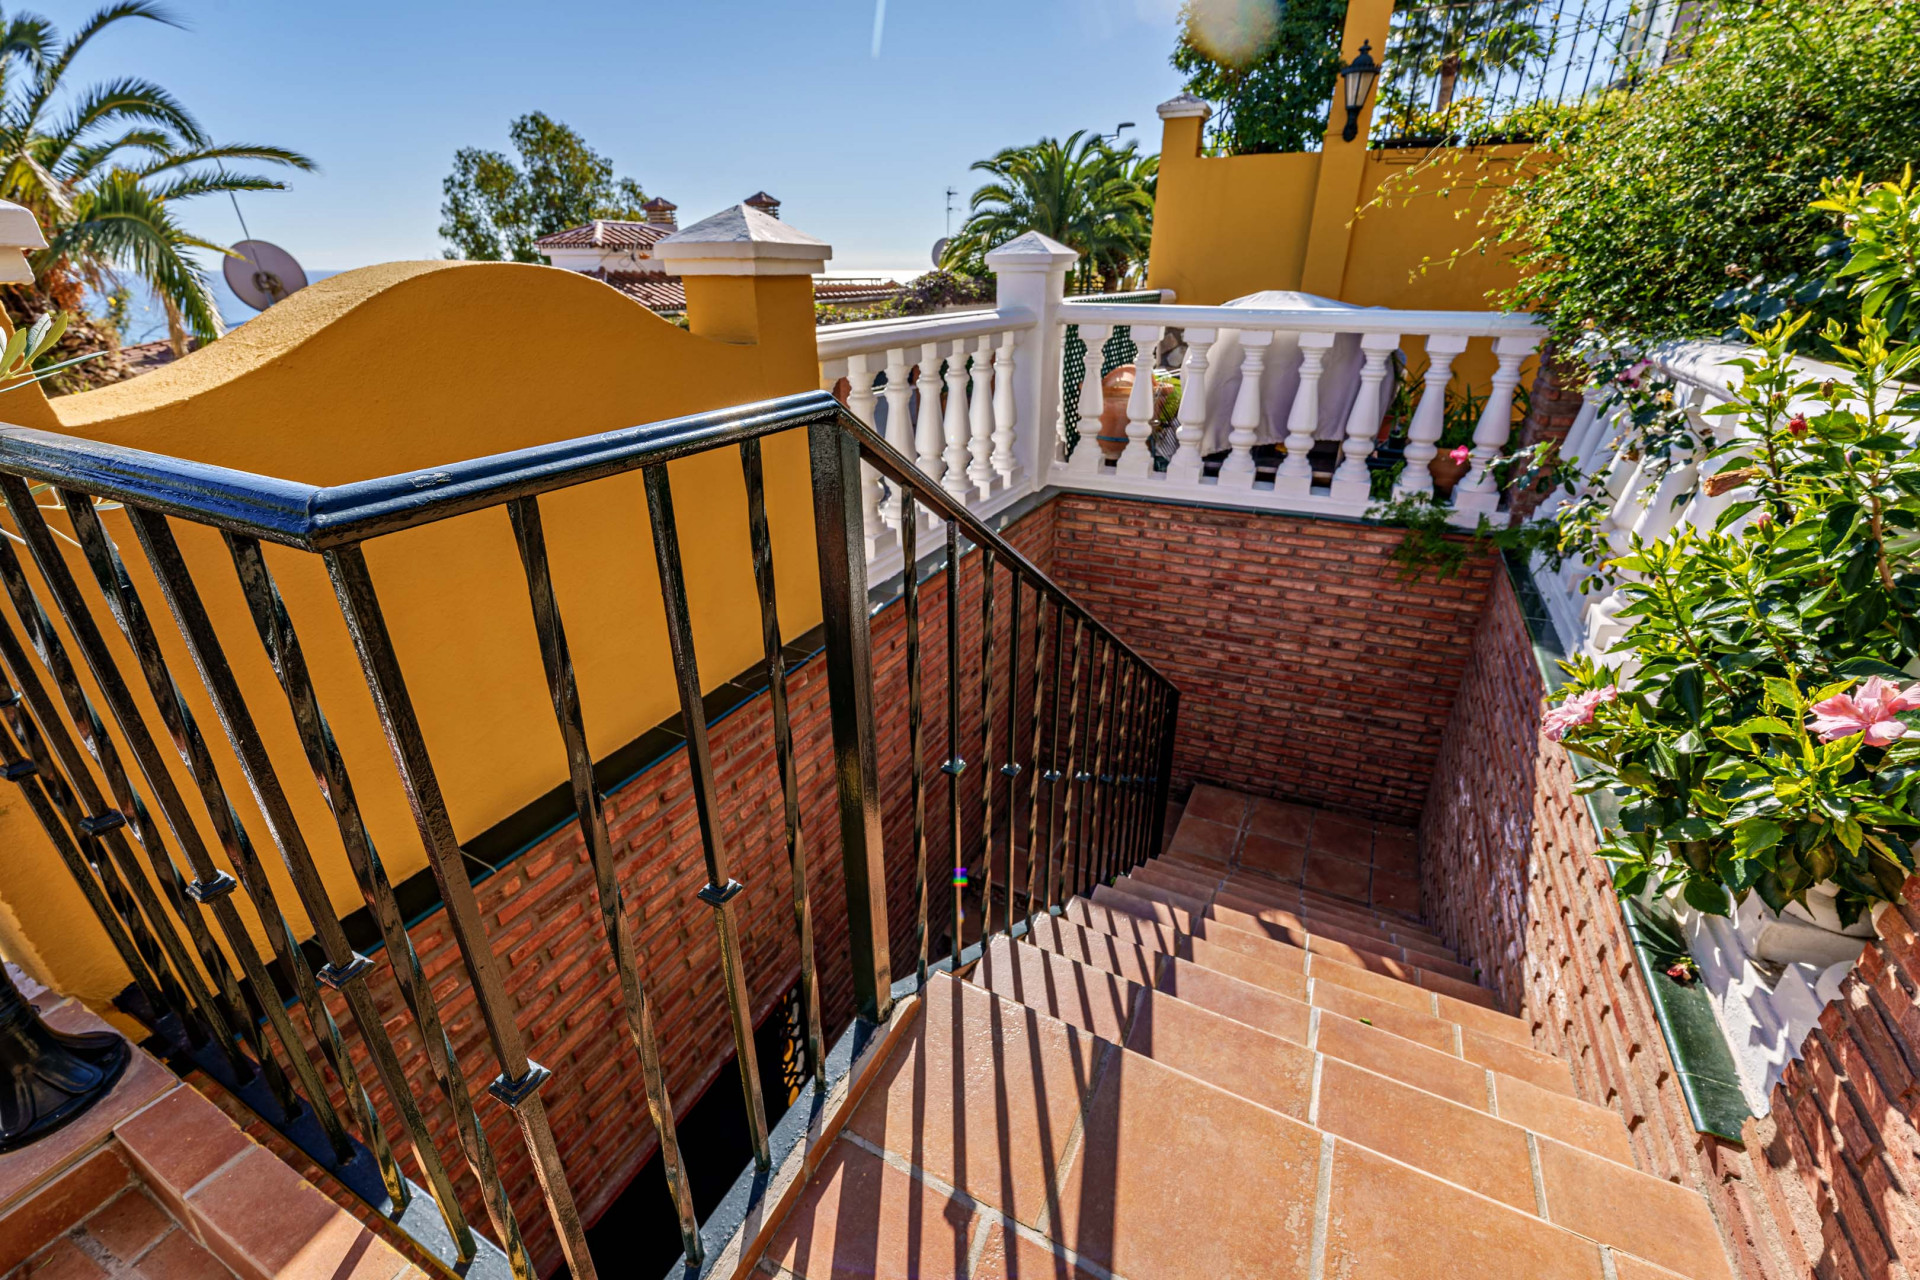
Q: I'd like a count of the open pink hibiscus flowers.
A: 2